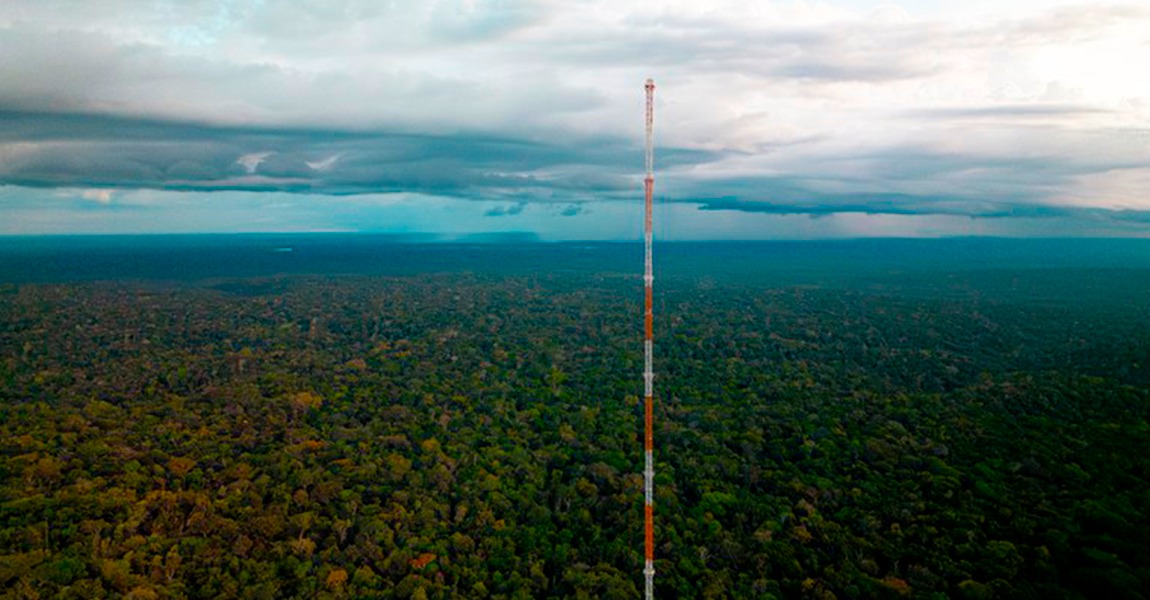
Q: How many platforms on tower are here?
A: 6